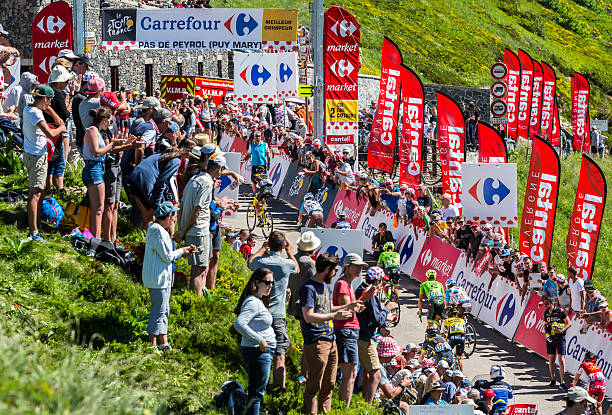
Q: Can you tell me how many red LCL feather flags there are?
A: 0